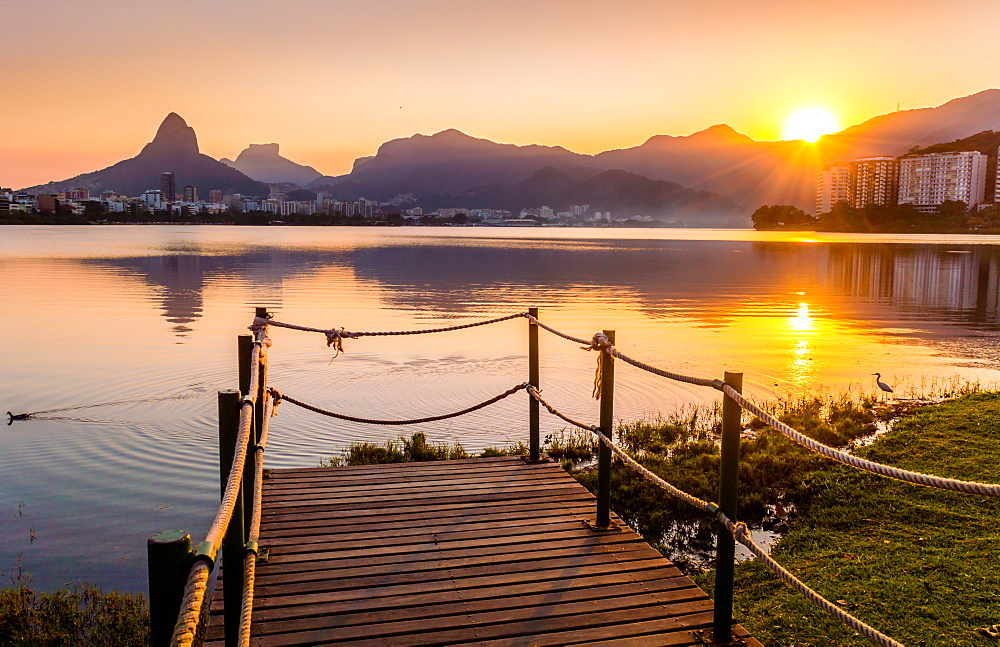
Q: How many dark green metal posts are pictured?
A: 7